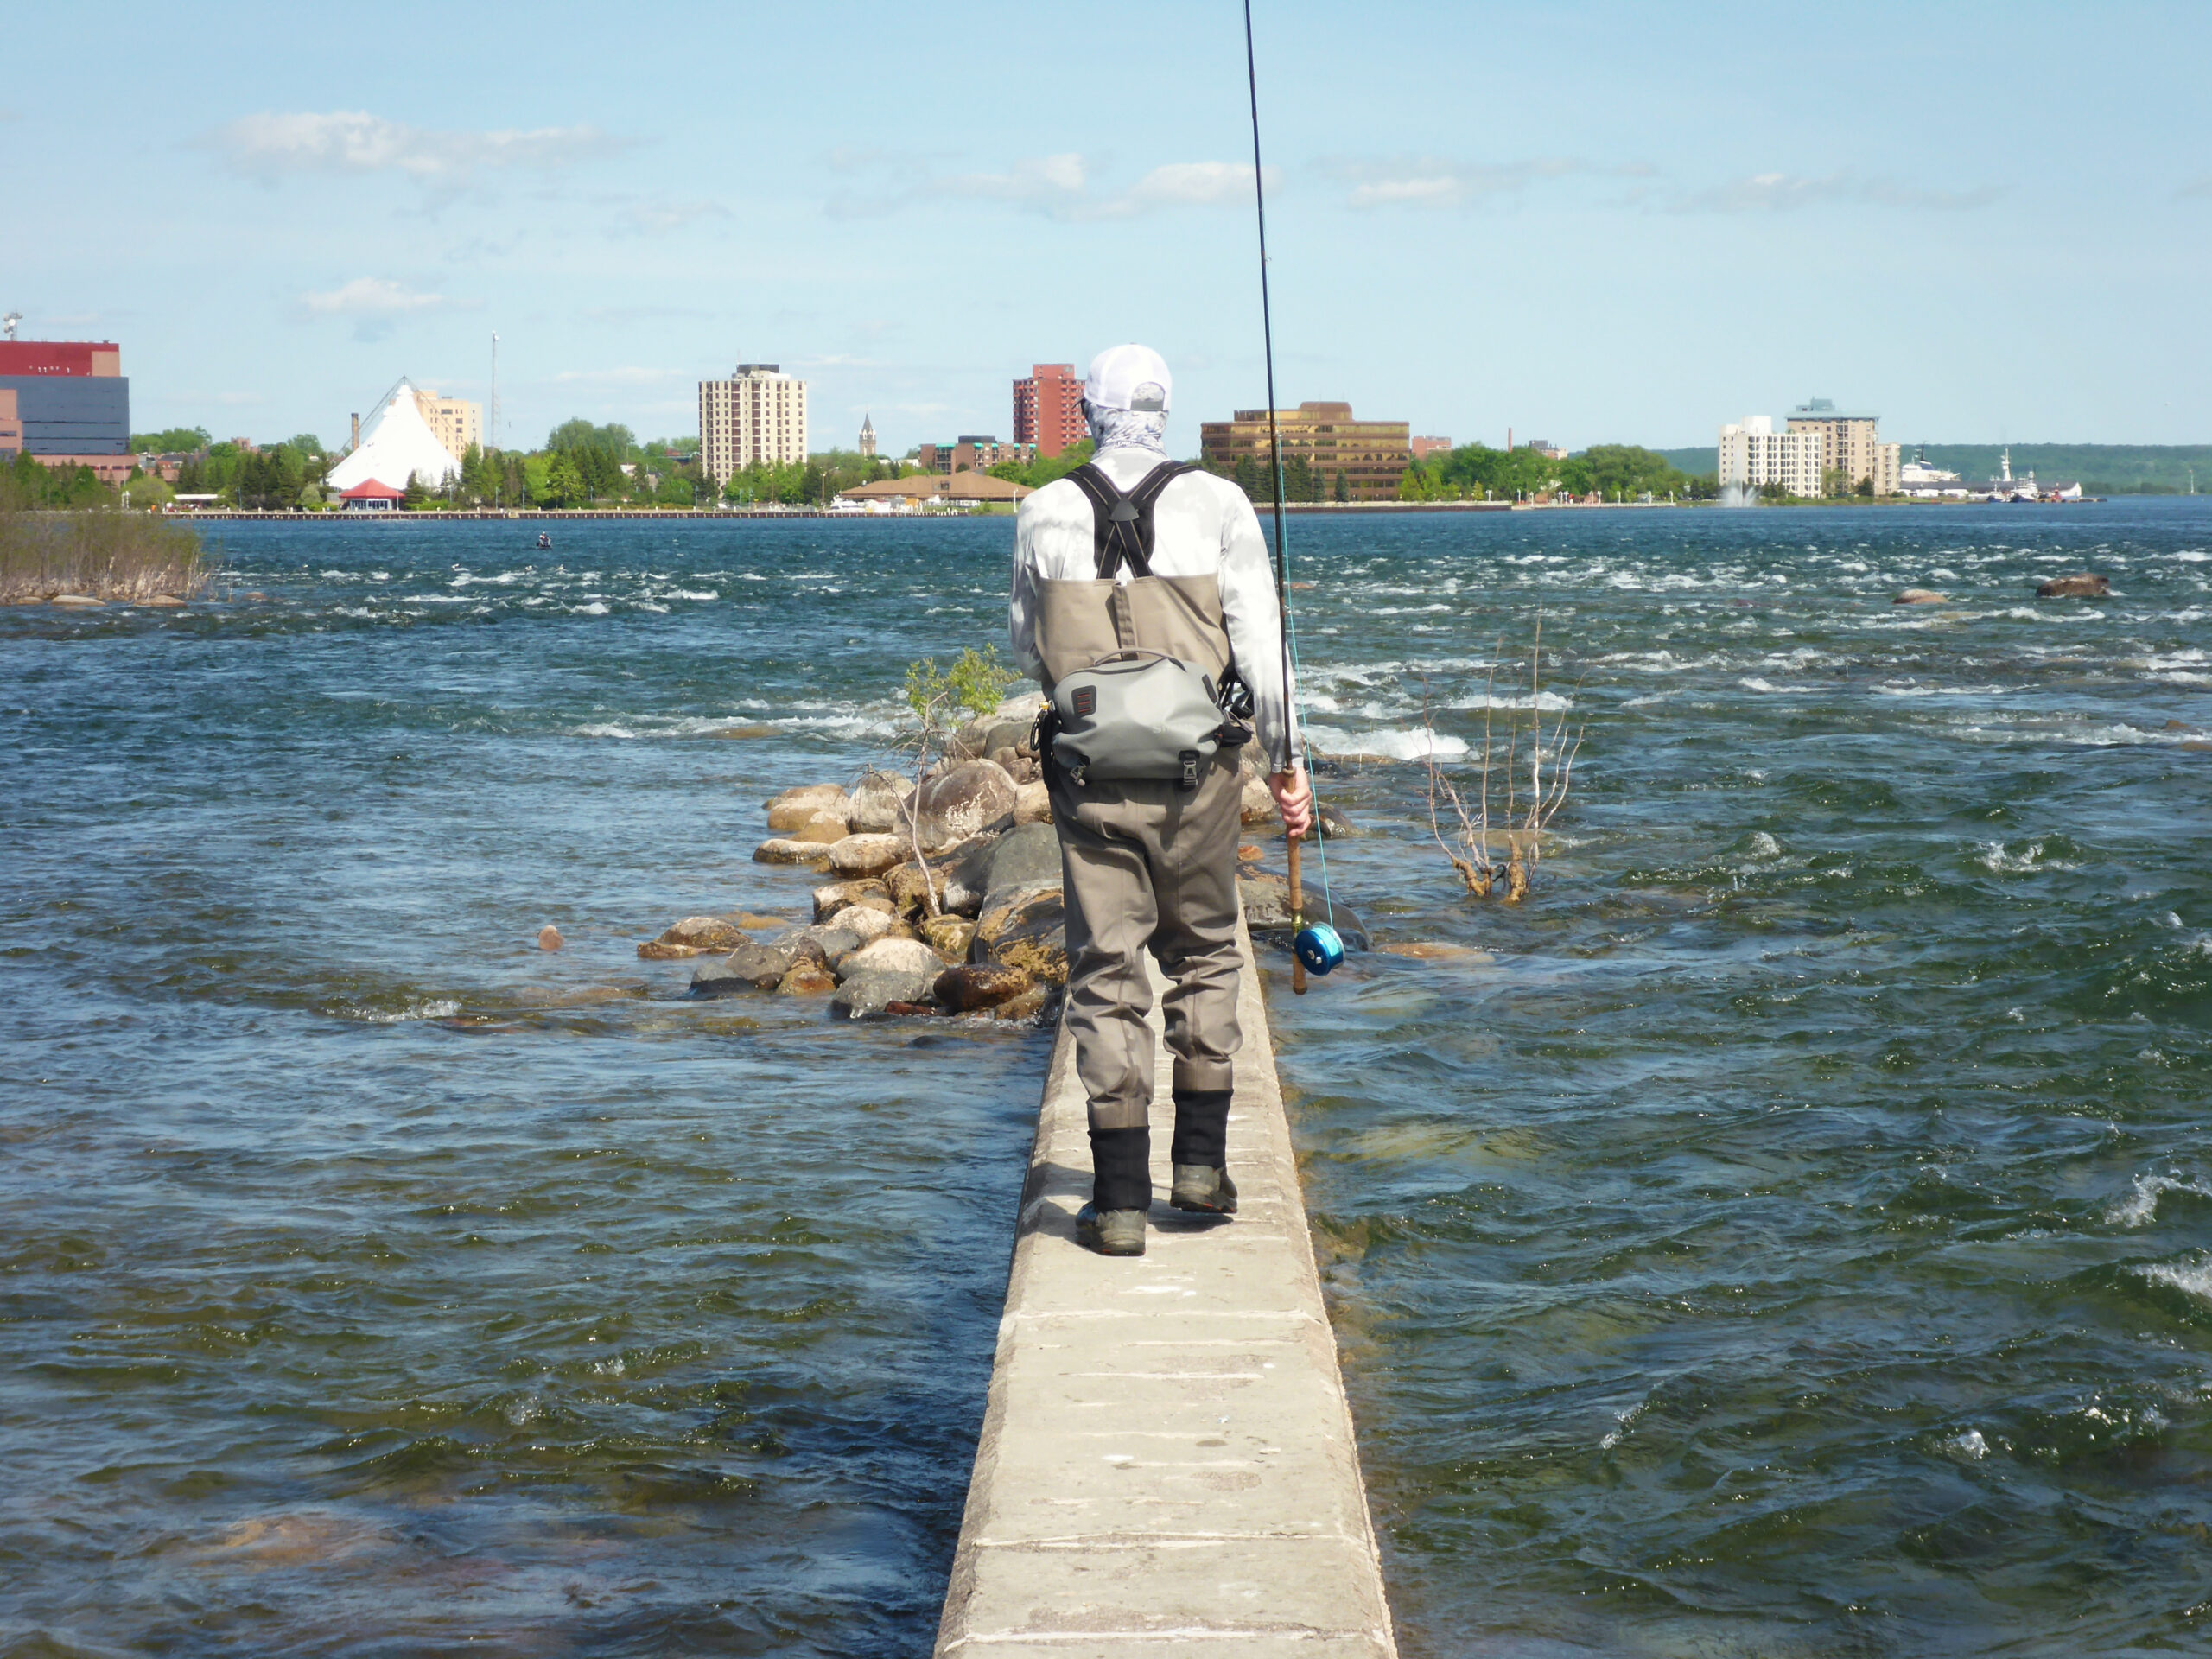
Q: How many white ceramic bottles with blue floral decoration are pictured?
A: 0